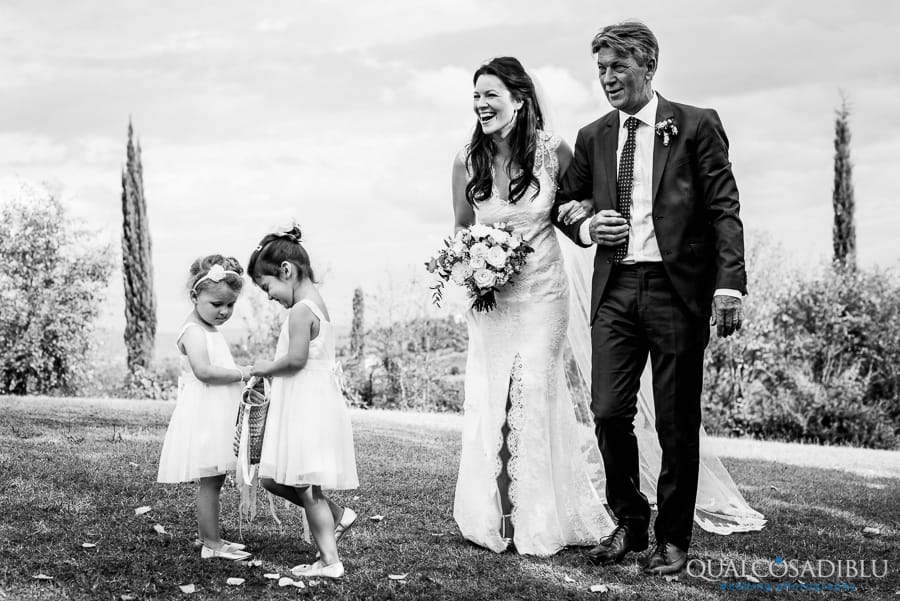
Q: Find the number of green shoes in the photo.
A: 0